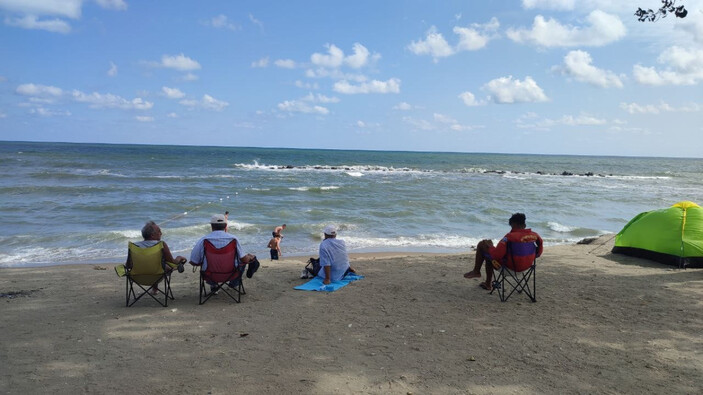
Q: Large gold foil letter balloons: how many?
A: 0